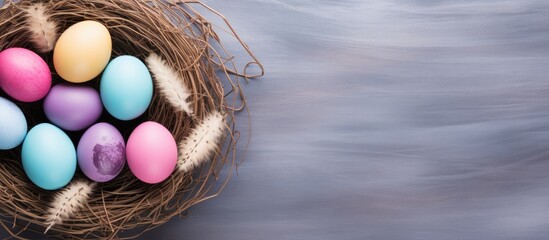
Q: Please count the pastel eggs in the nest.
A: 8